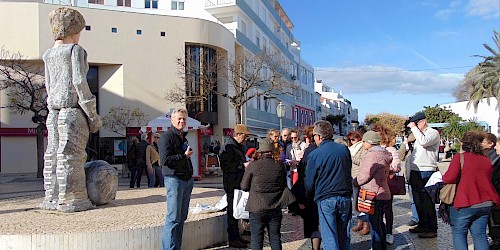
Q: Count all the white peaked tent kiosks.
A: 1